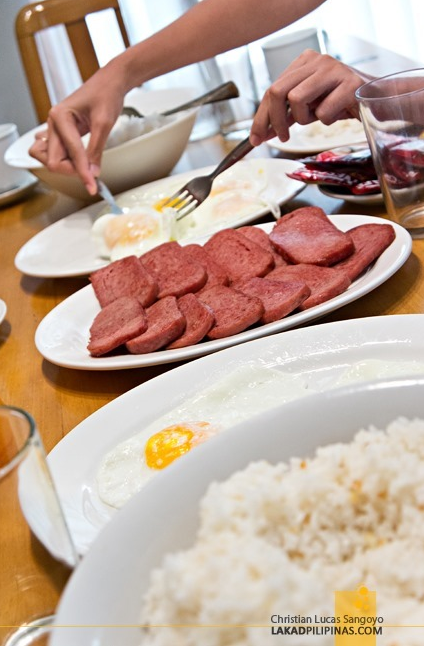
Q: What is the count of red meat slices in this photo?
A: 13